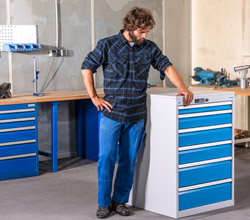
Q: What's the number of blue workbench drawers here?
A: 11